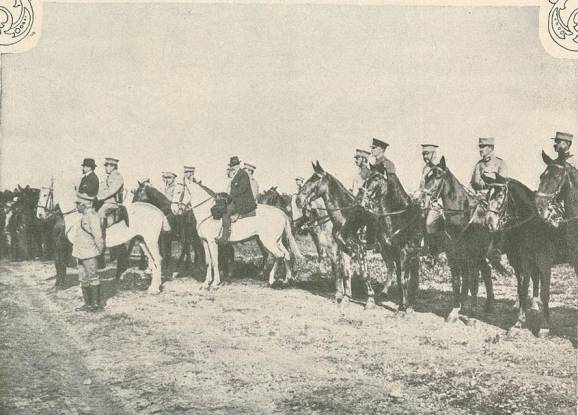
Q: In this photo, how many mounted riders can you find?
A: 12